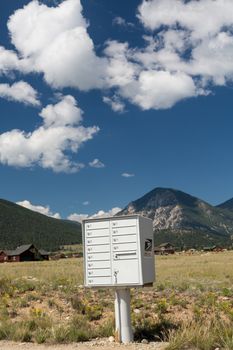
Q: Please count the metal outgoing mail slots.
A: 1